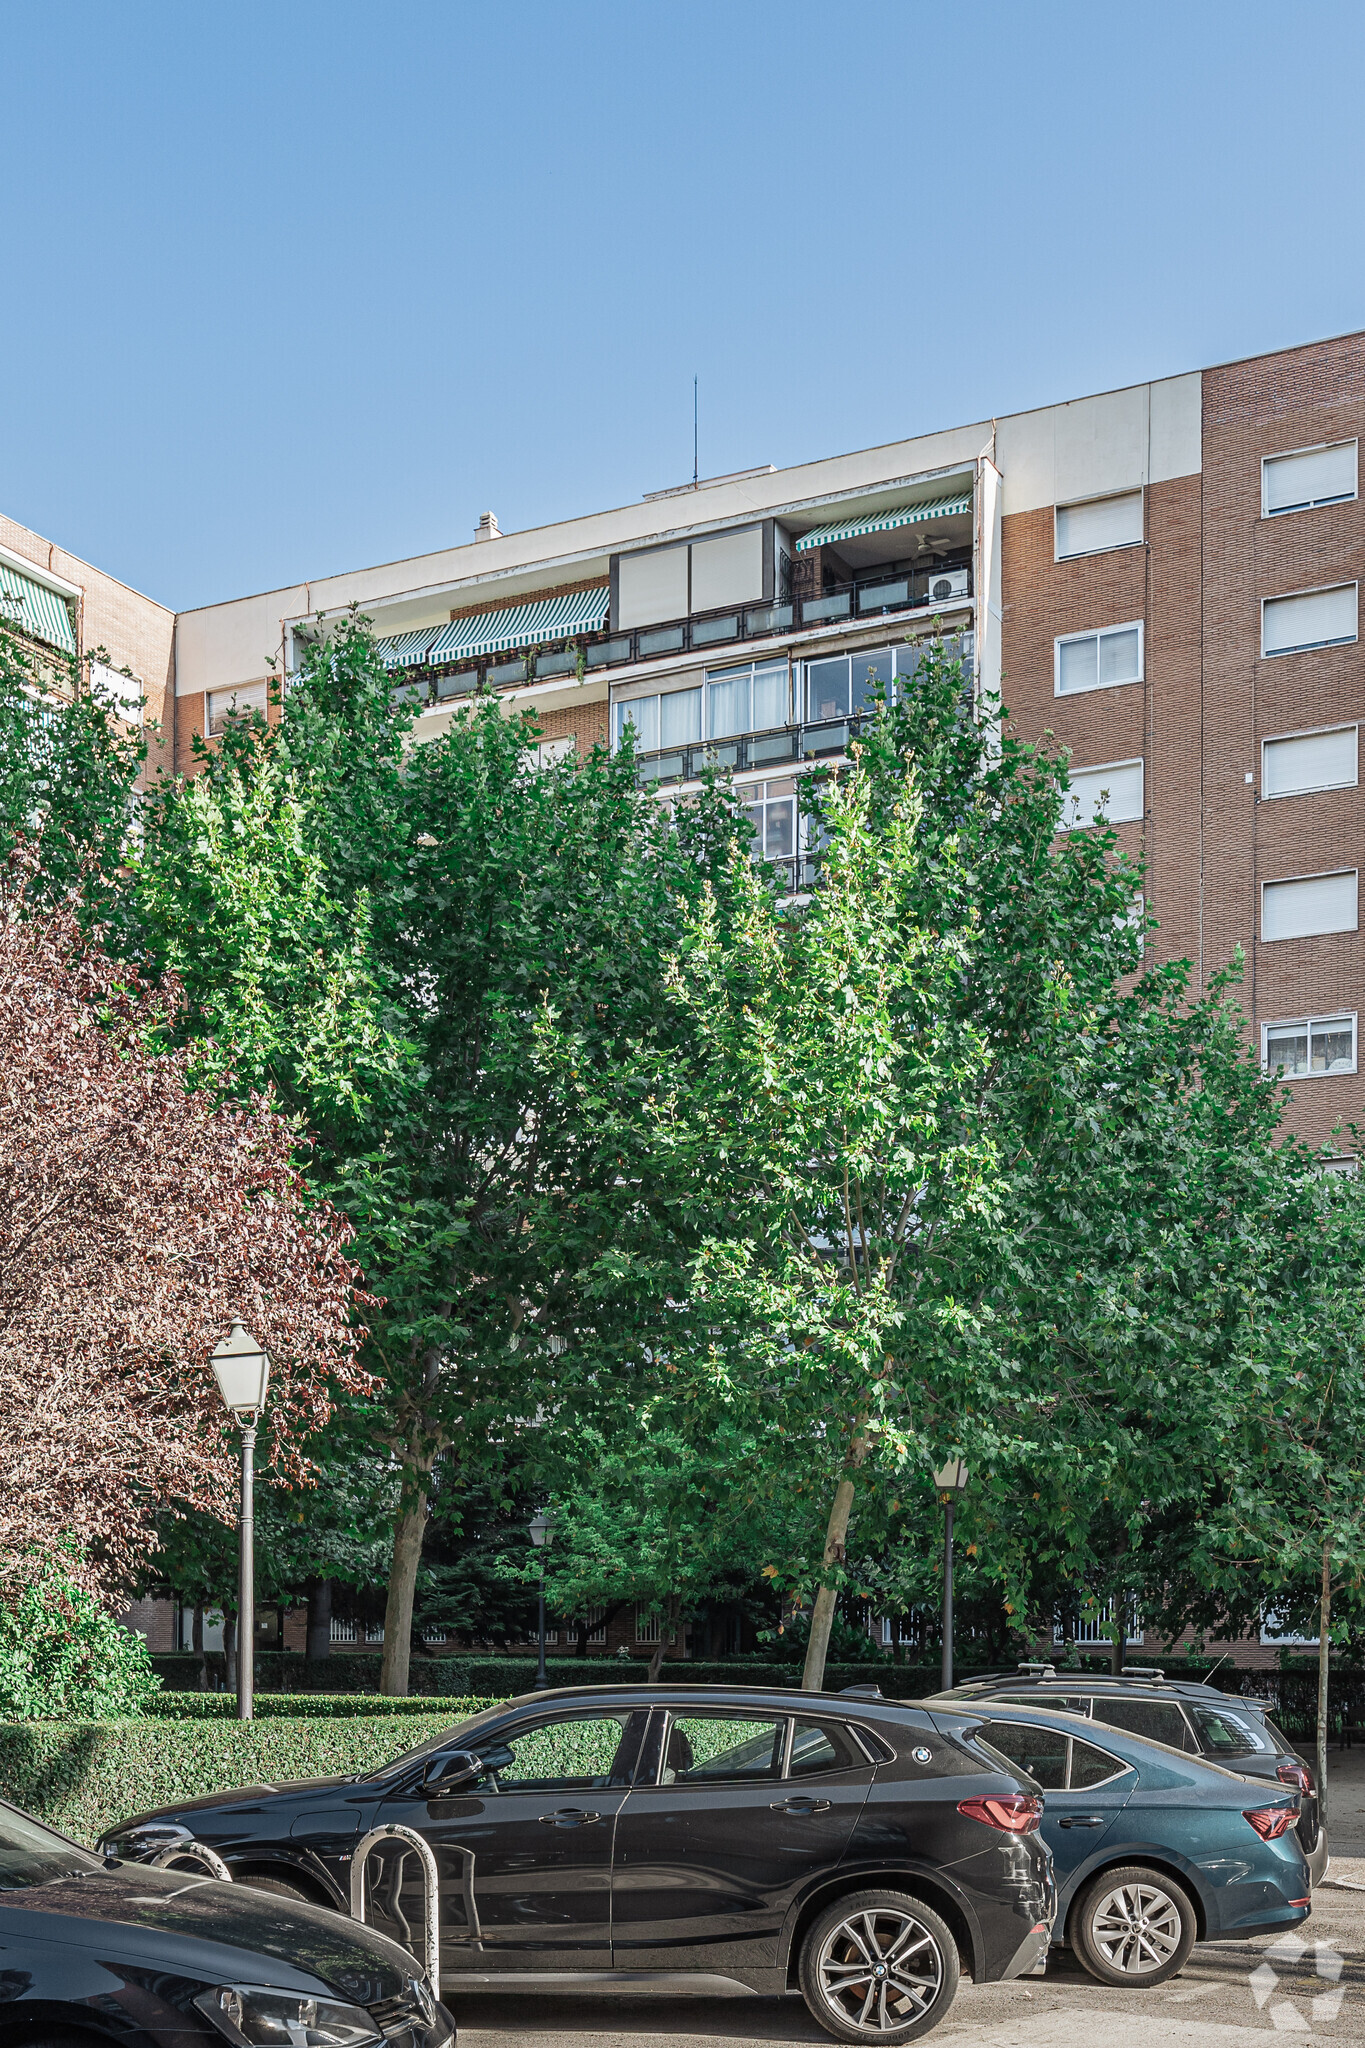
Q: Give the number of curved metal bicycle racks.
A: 2